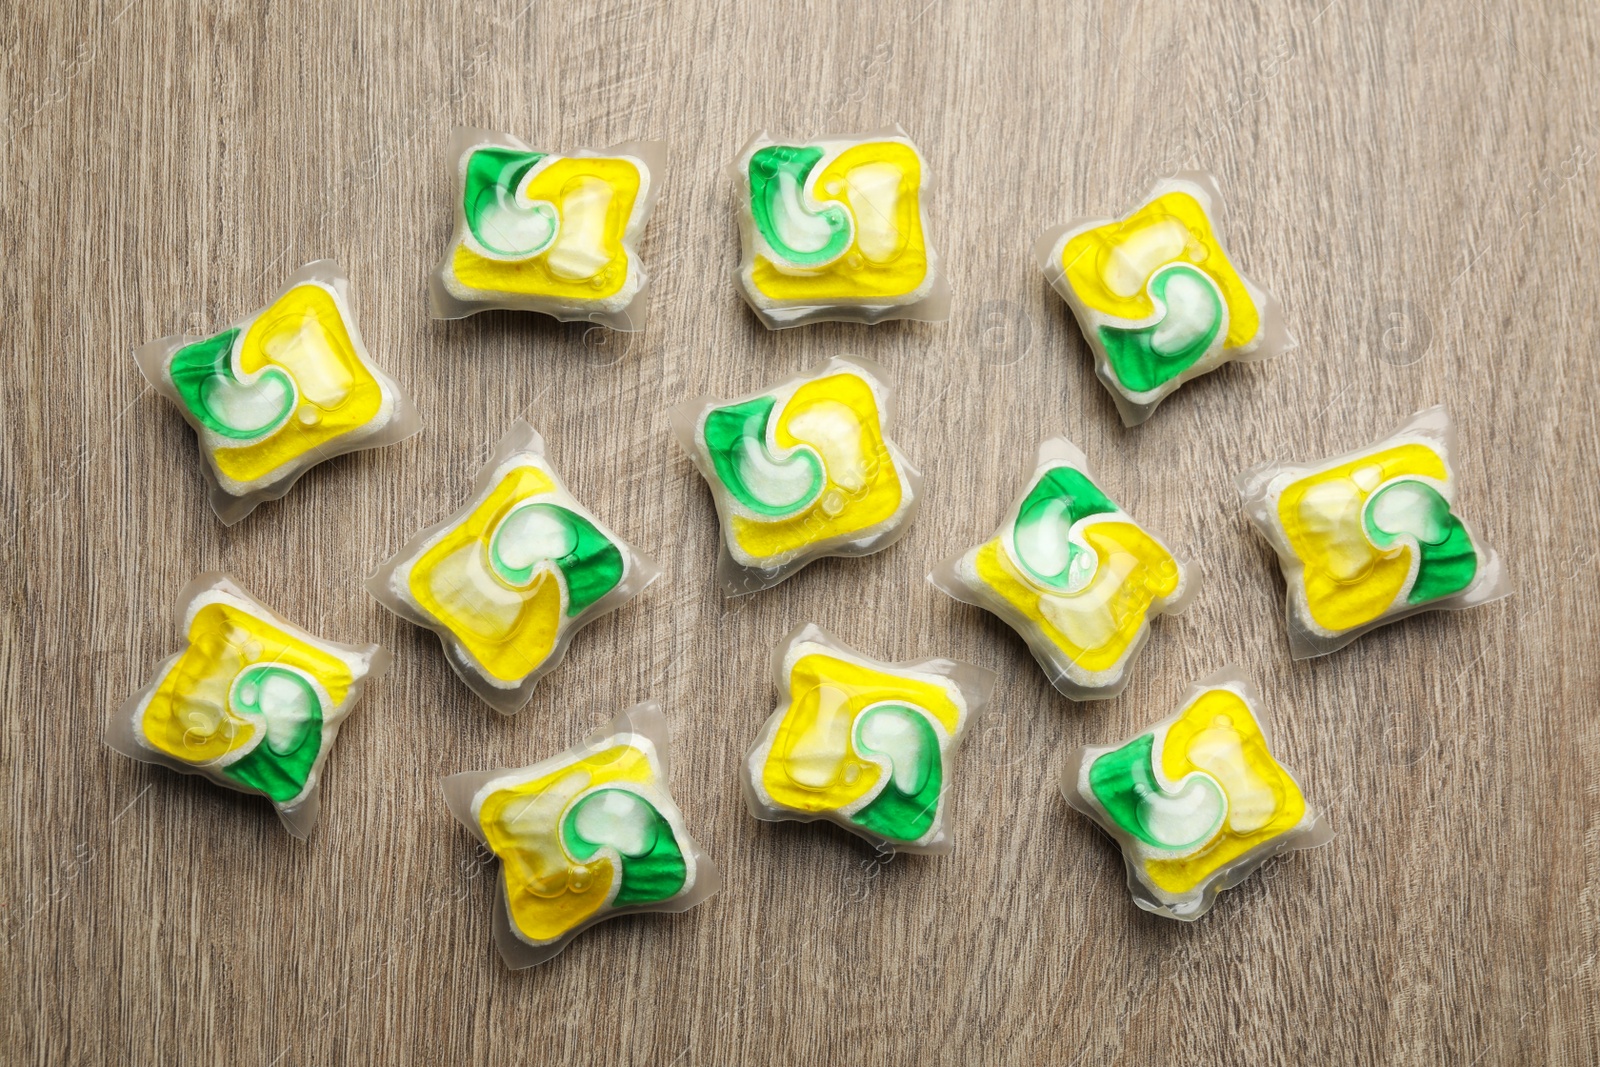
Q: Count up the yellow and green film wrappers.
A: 12